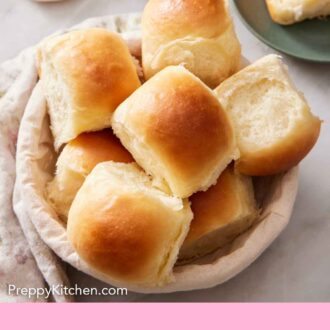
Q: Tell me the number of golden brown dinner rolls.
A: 8